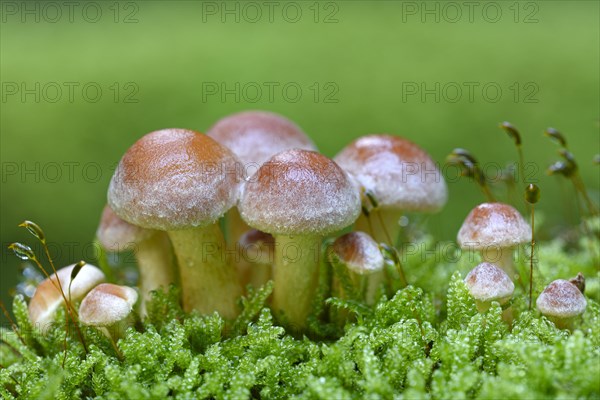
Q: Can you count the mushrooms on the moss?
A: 12